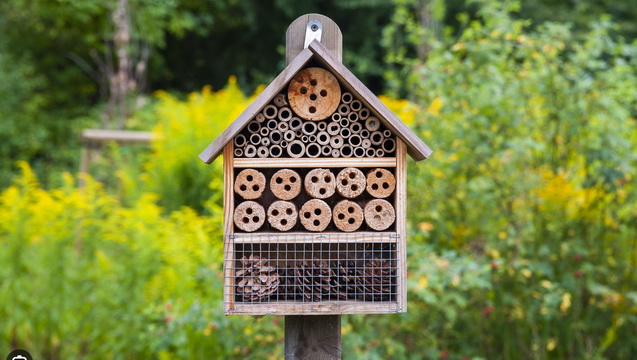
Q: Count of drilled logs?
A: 11